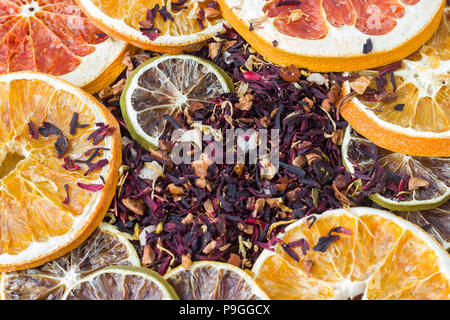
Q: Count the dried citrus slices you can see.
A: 12